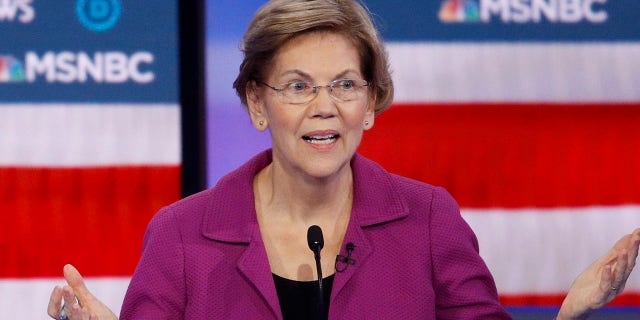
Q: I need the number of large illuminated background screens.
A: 2